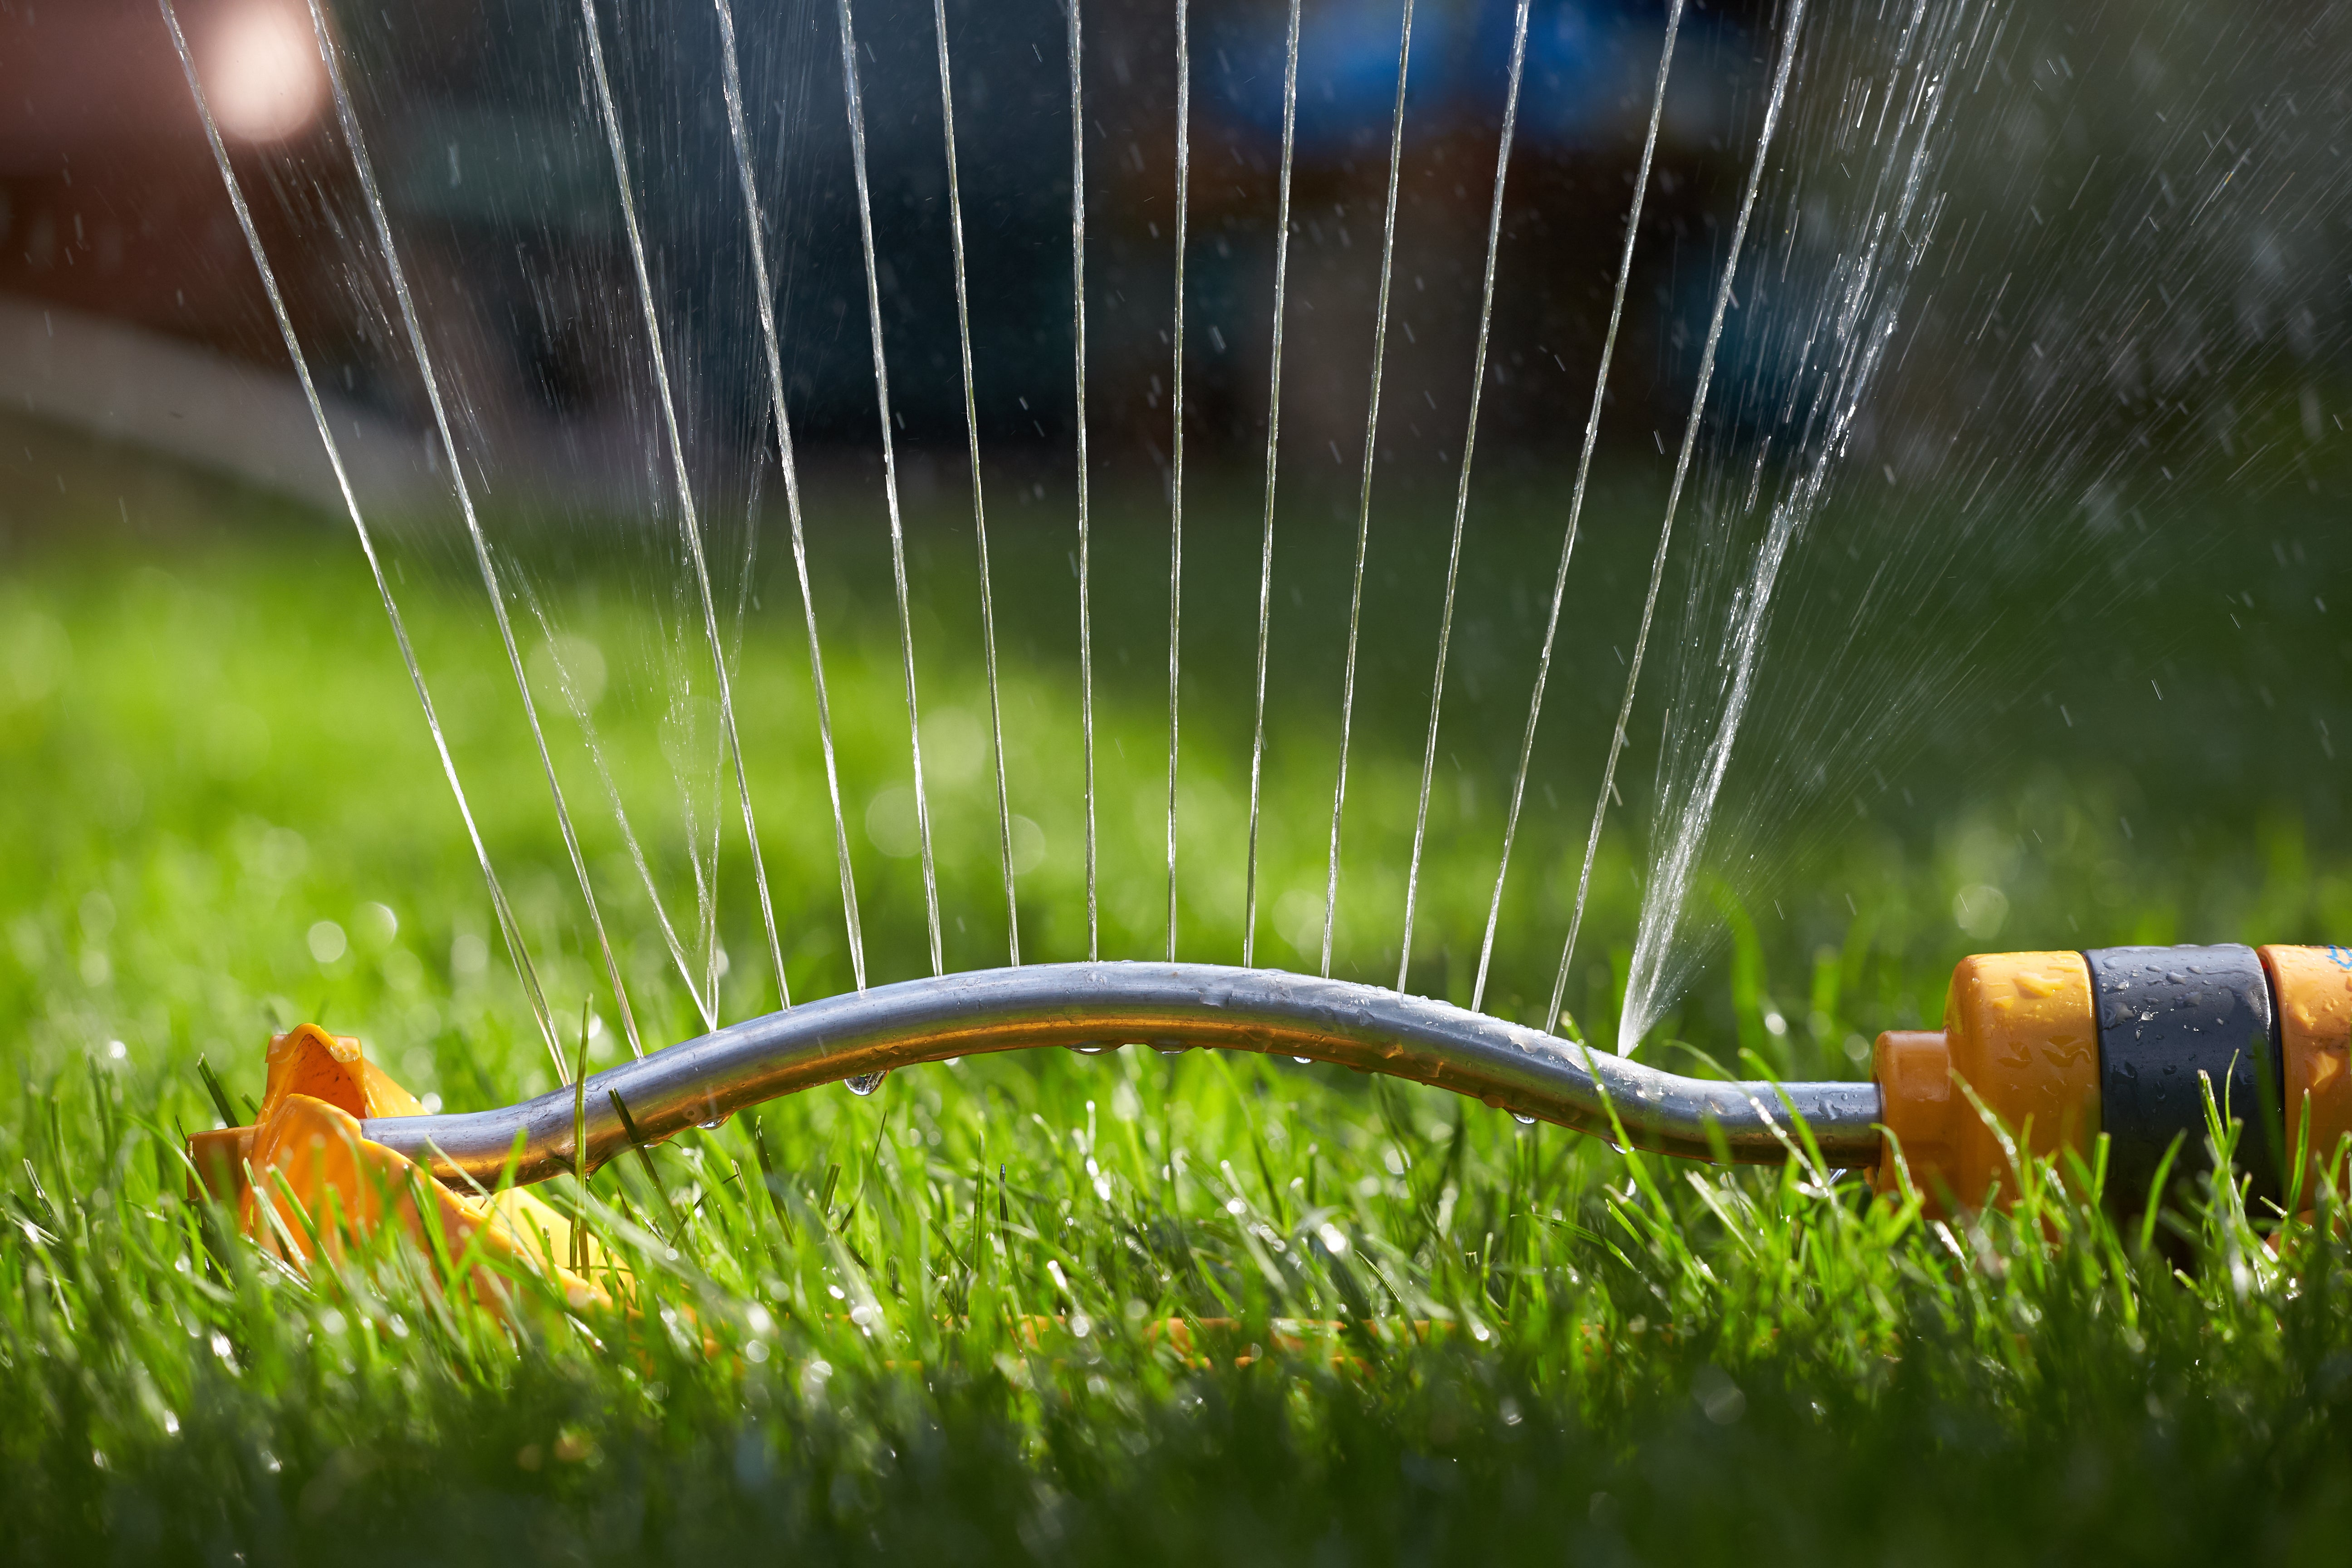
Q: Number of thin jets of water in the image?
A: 13